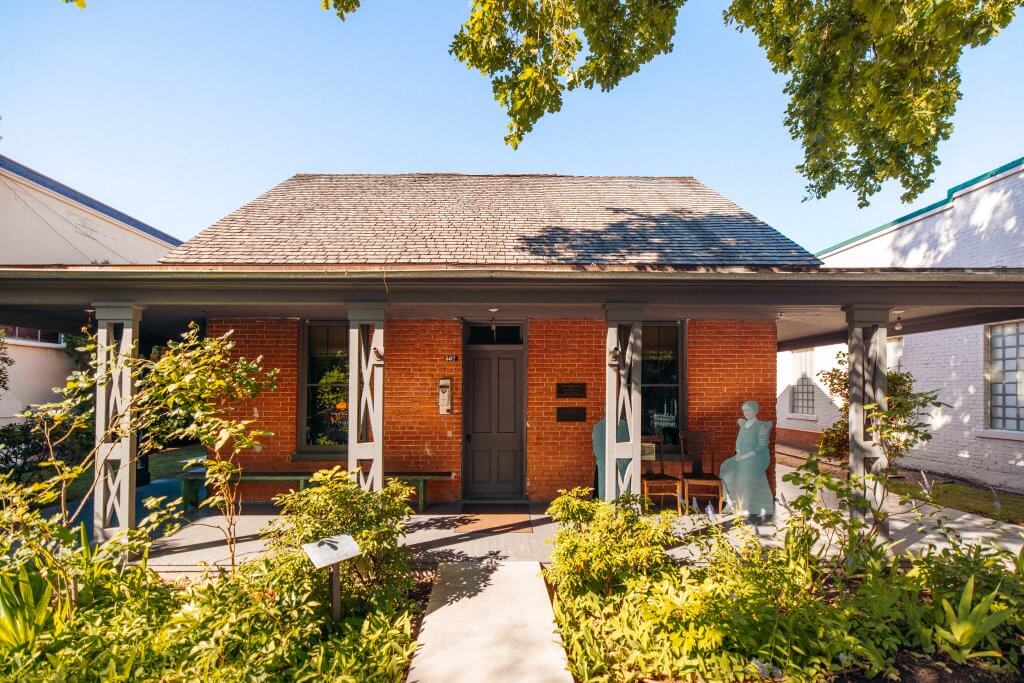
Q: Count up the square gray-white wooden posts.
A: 4